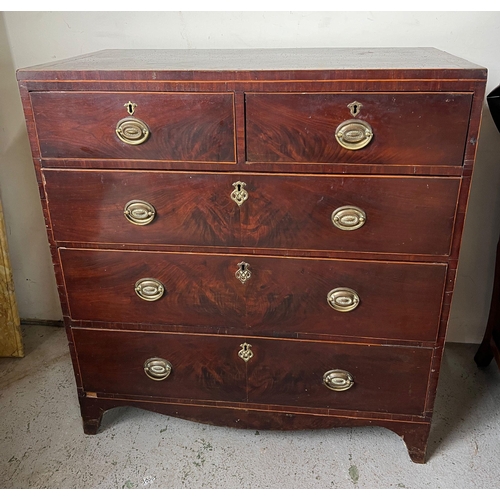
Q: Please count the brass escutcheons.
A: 5